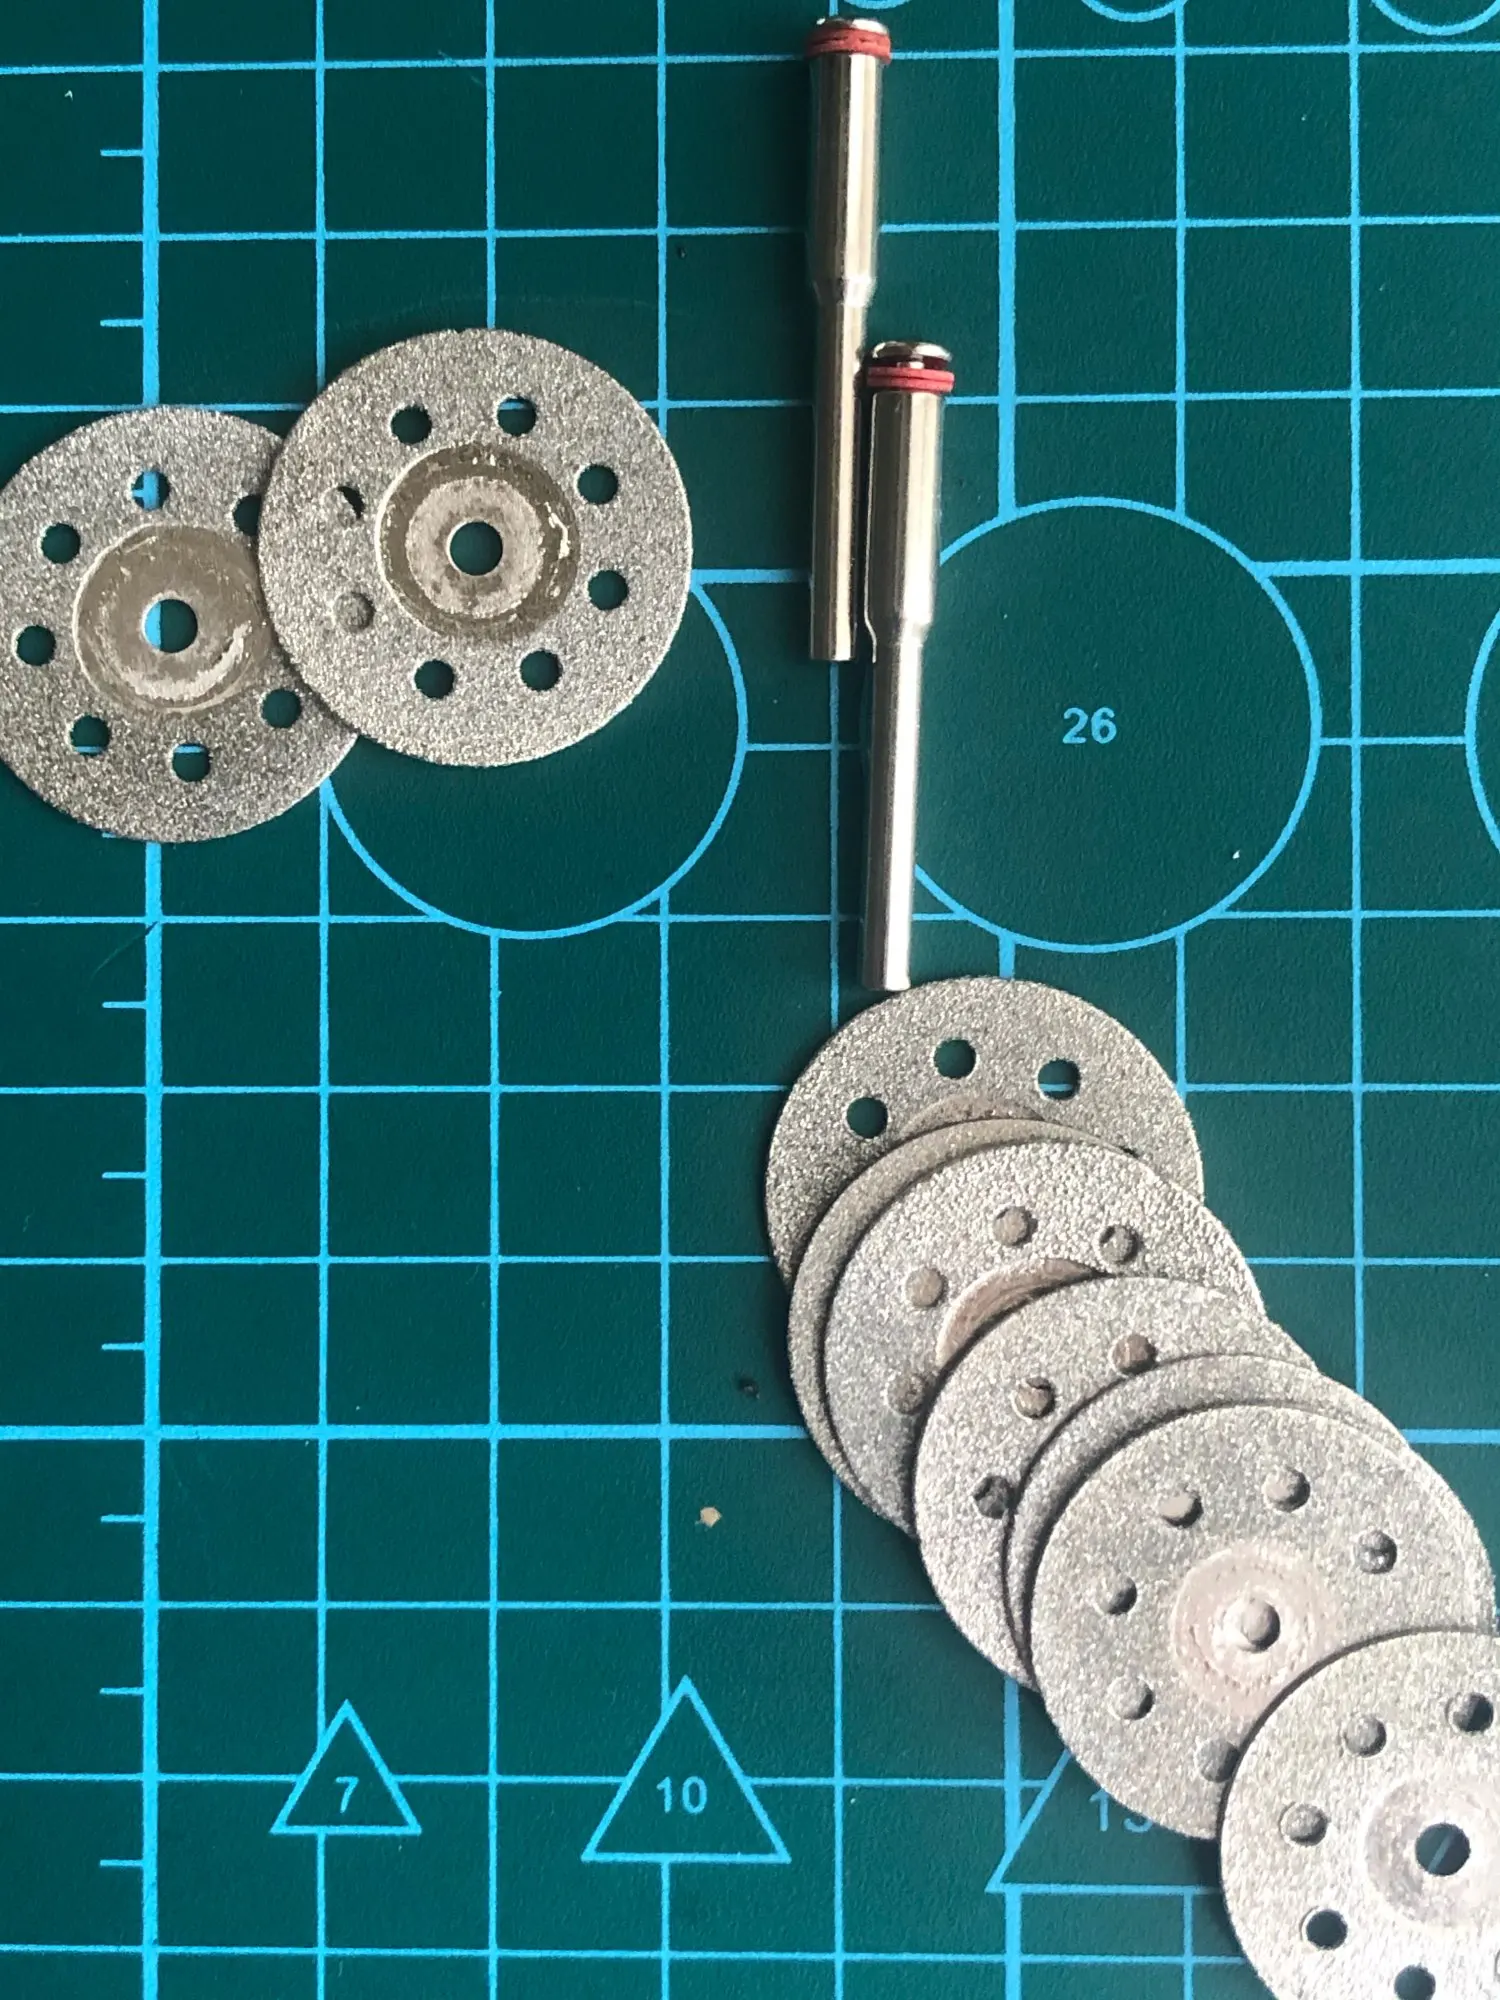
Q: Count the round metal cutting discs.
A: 9